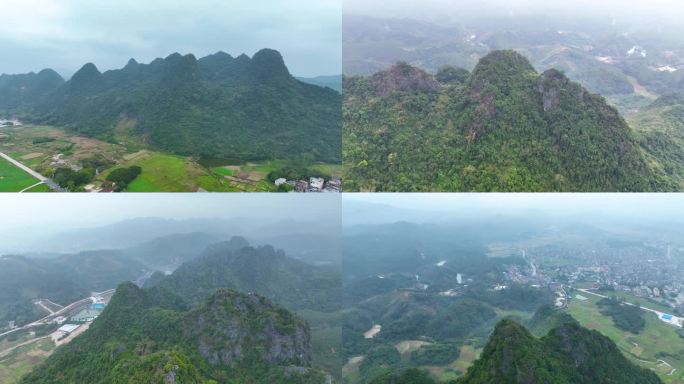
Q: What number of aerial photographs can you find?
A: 4